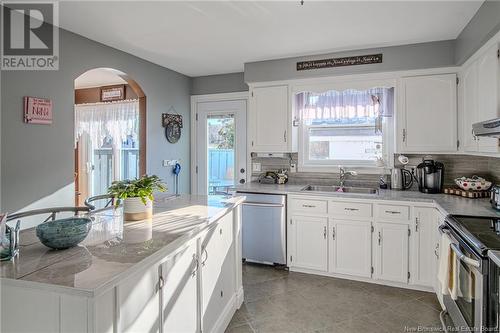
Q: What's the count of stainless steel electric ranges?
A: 1